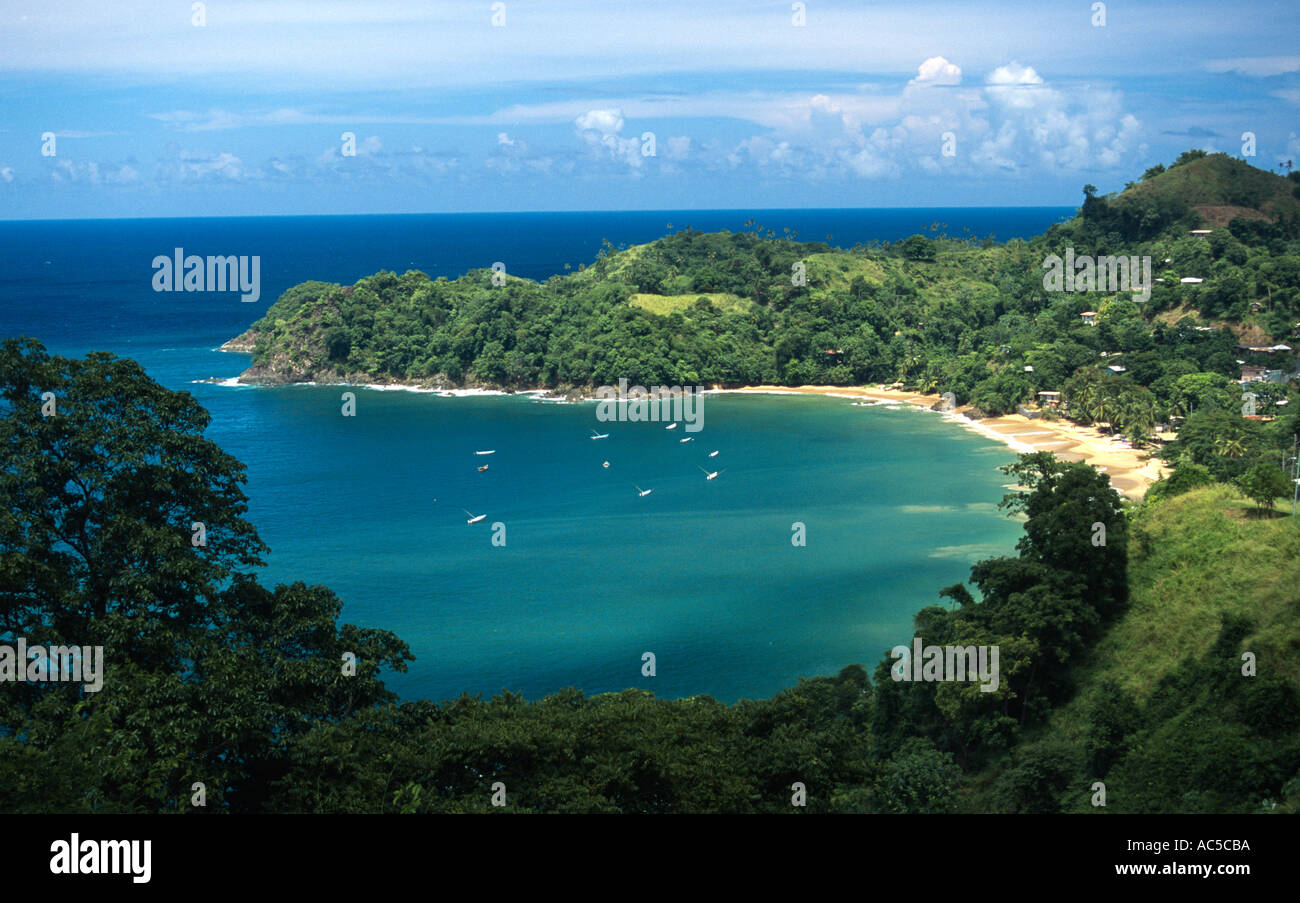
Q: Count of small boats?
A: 10